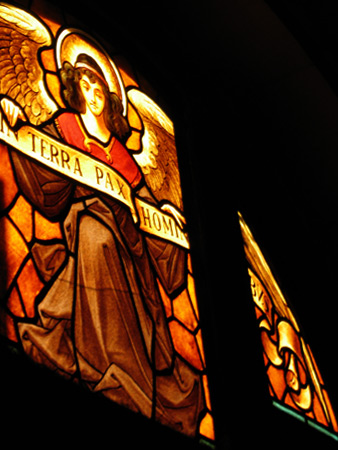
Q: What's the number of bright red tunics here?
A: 1